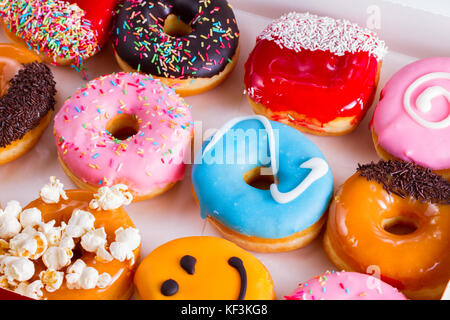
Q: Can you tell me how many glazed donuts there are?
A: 11